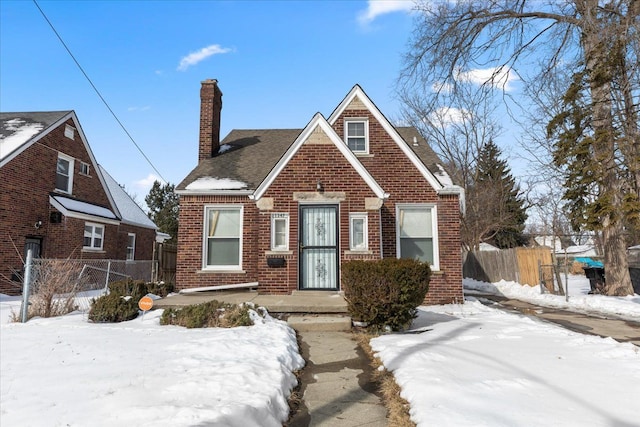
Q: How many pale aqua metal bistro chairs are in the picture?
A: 0